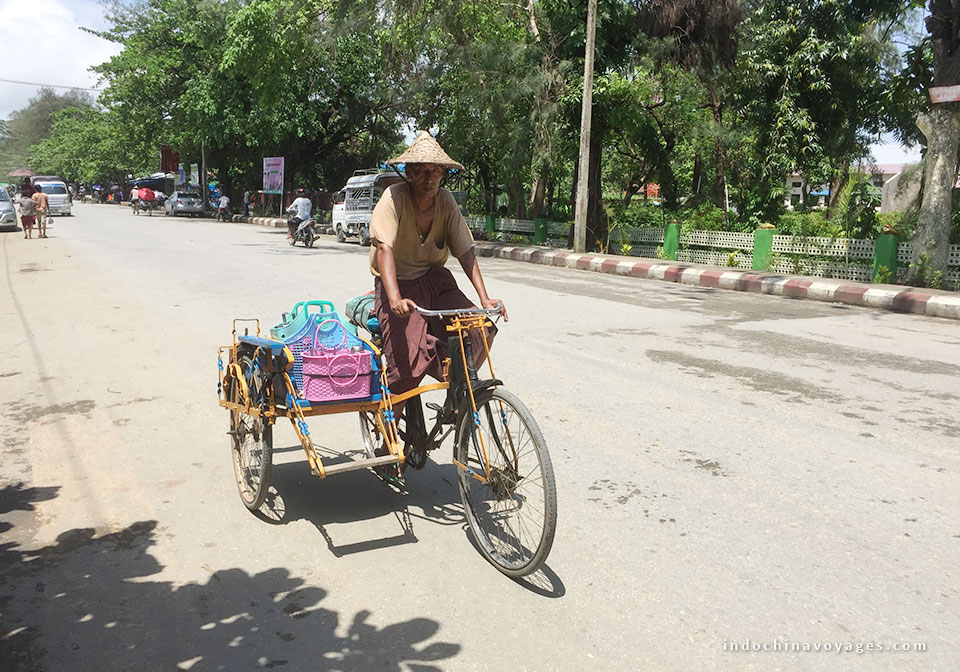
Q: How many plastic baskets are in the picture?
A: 3